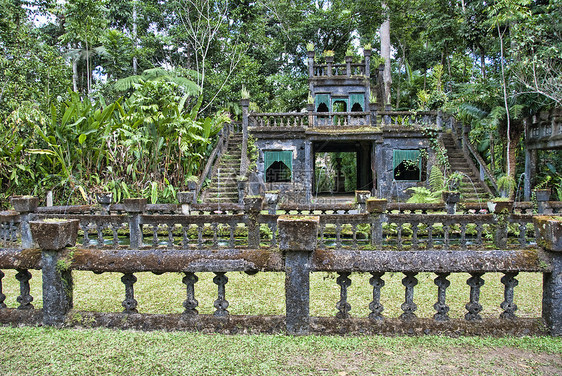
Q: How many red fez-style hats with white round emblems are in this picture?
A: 0